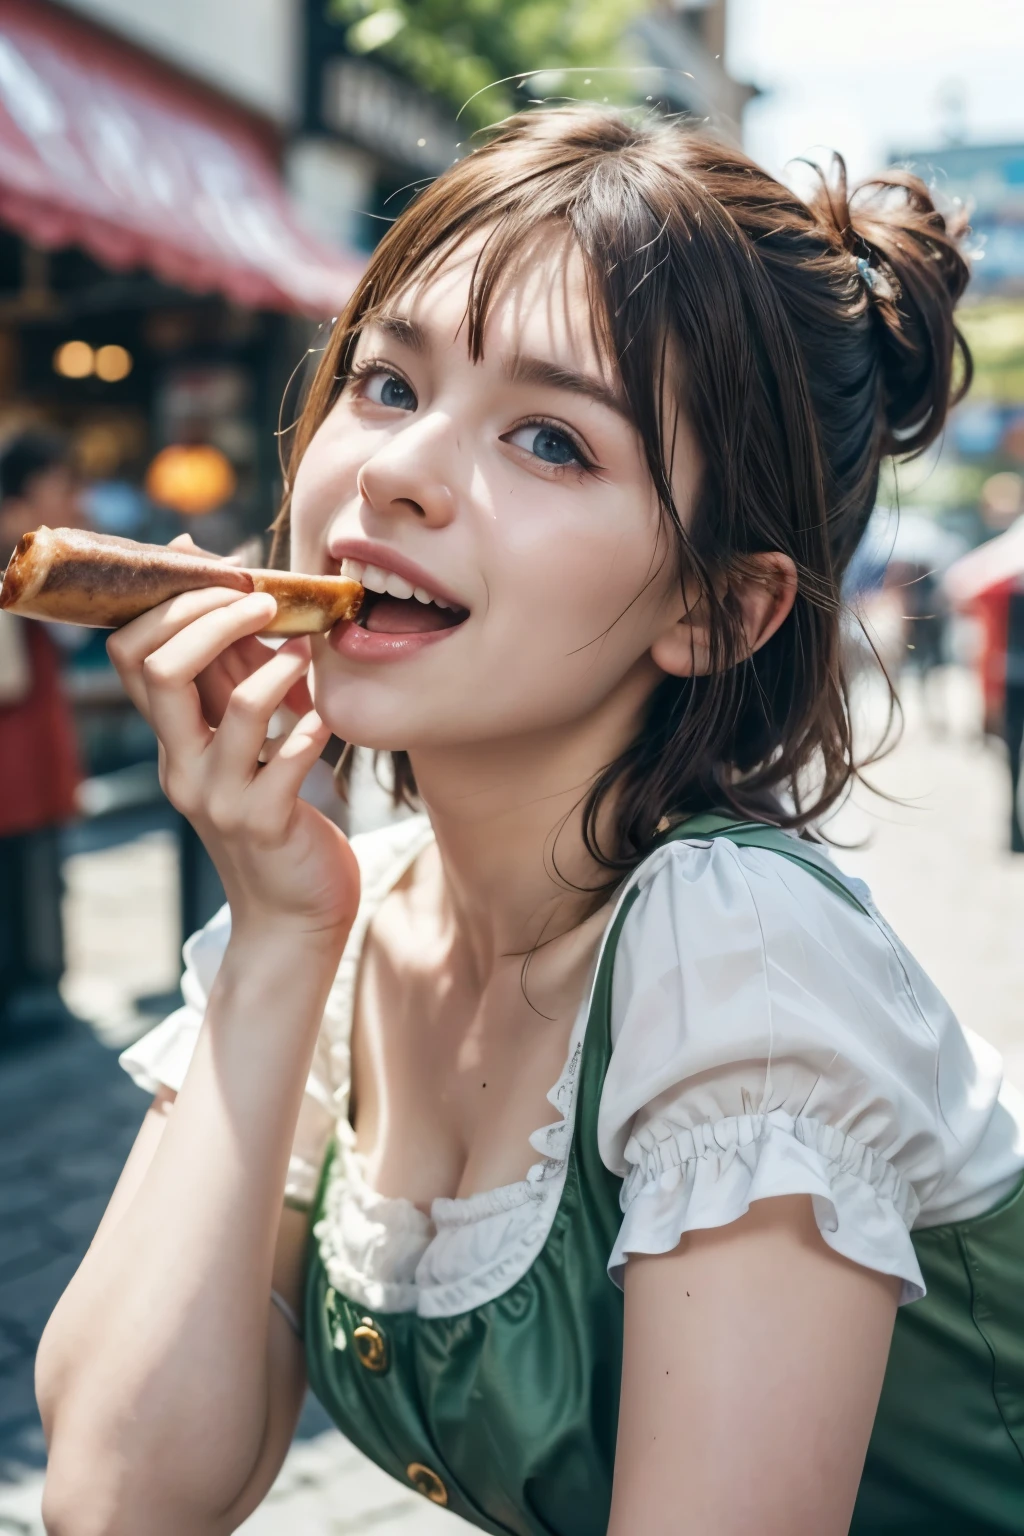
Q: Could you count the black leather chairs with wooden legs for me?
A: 0